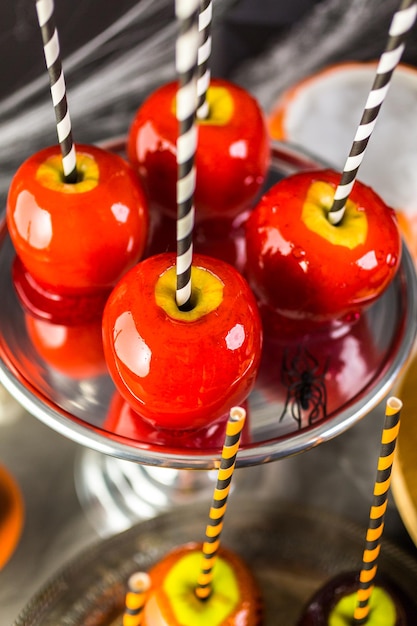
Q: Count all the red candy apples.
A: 4